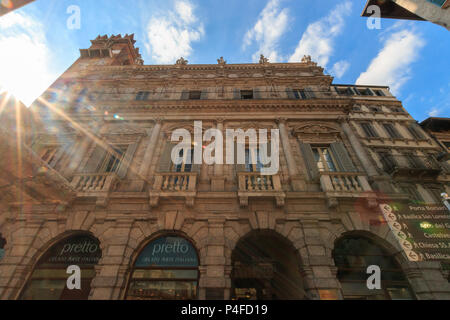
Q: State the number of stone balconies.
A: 4